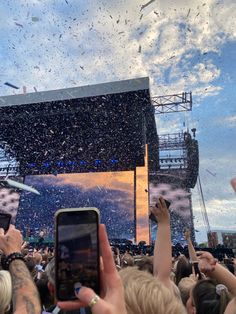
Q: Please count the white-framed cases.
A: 1